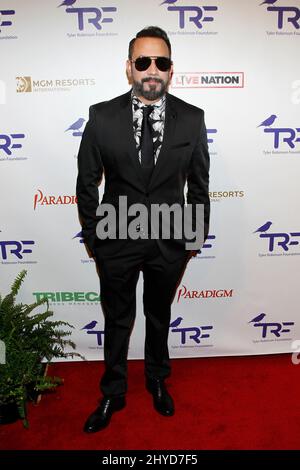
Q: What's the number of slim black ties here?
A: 1